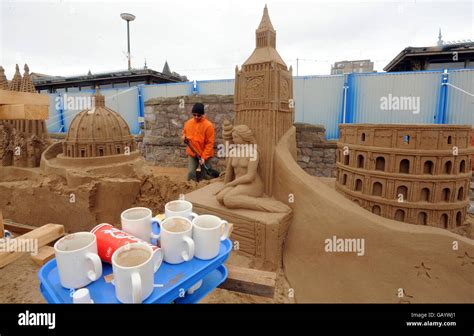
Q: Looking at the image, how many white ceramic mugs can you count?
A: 6